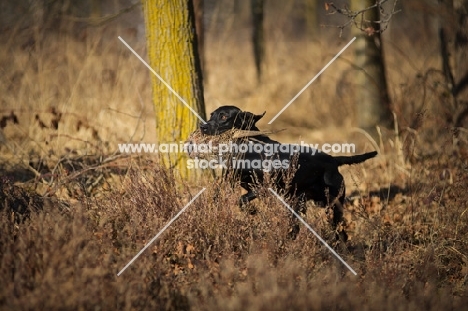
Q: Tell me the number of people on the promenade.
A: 0